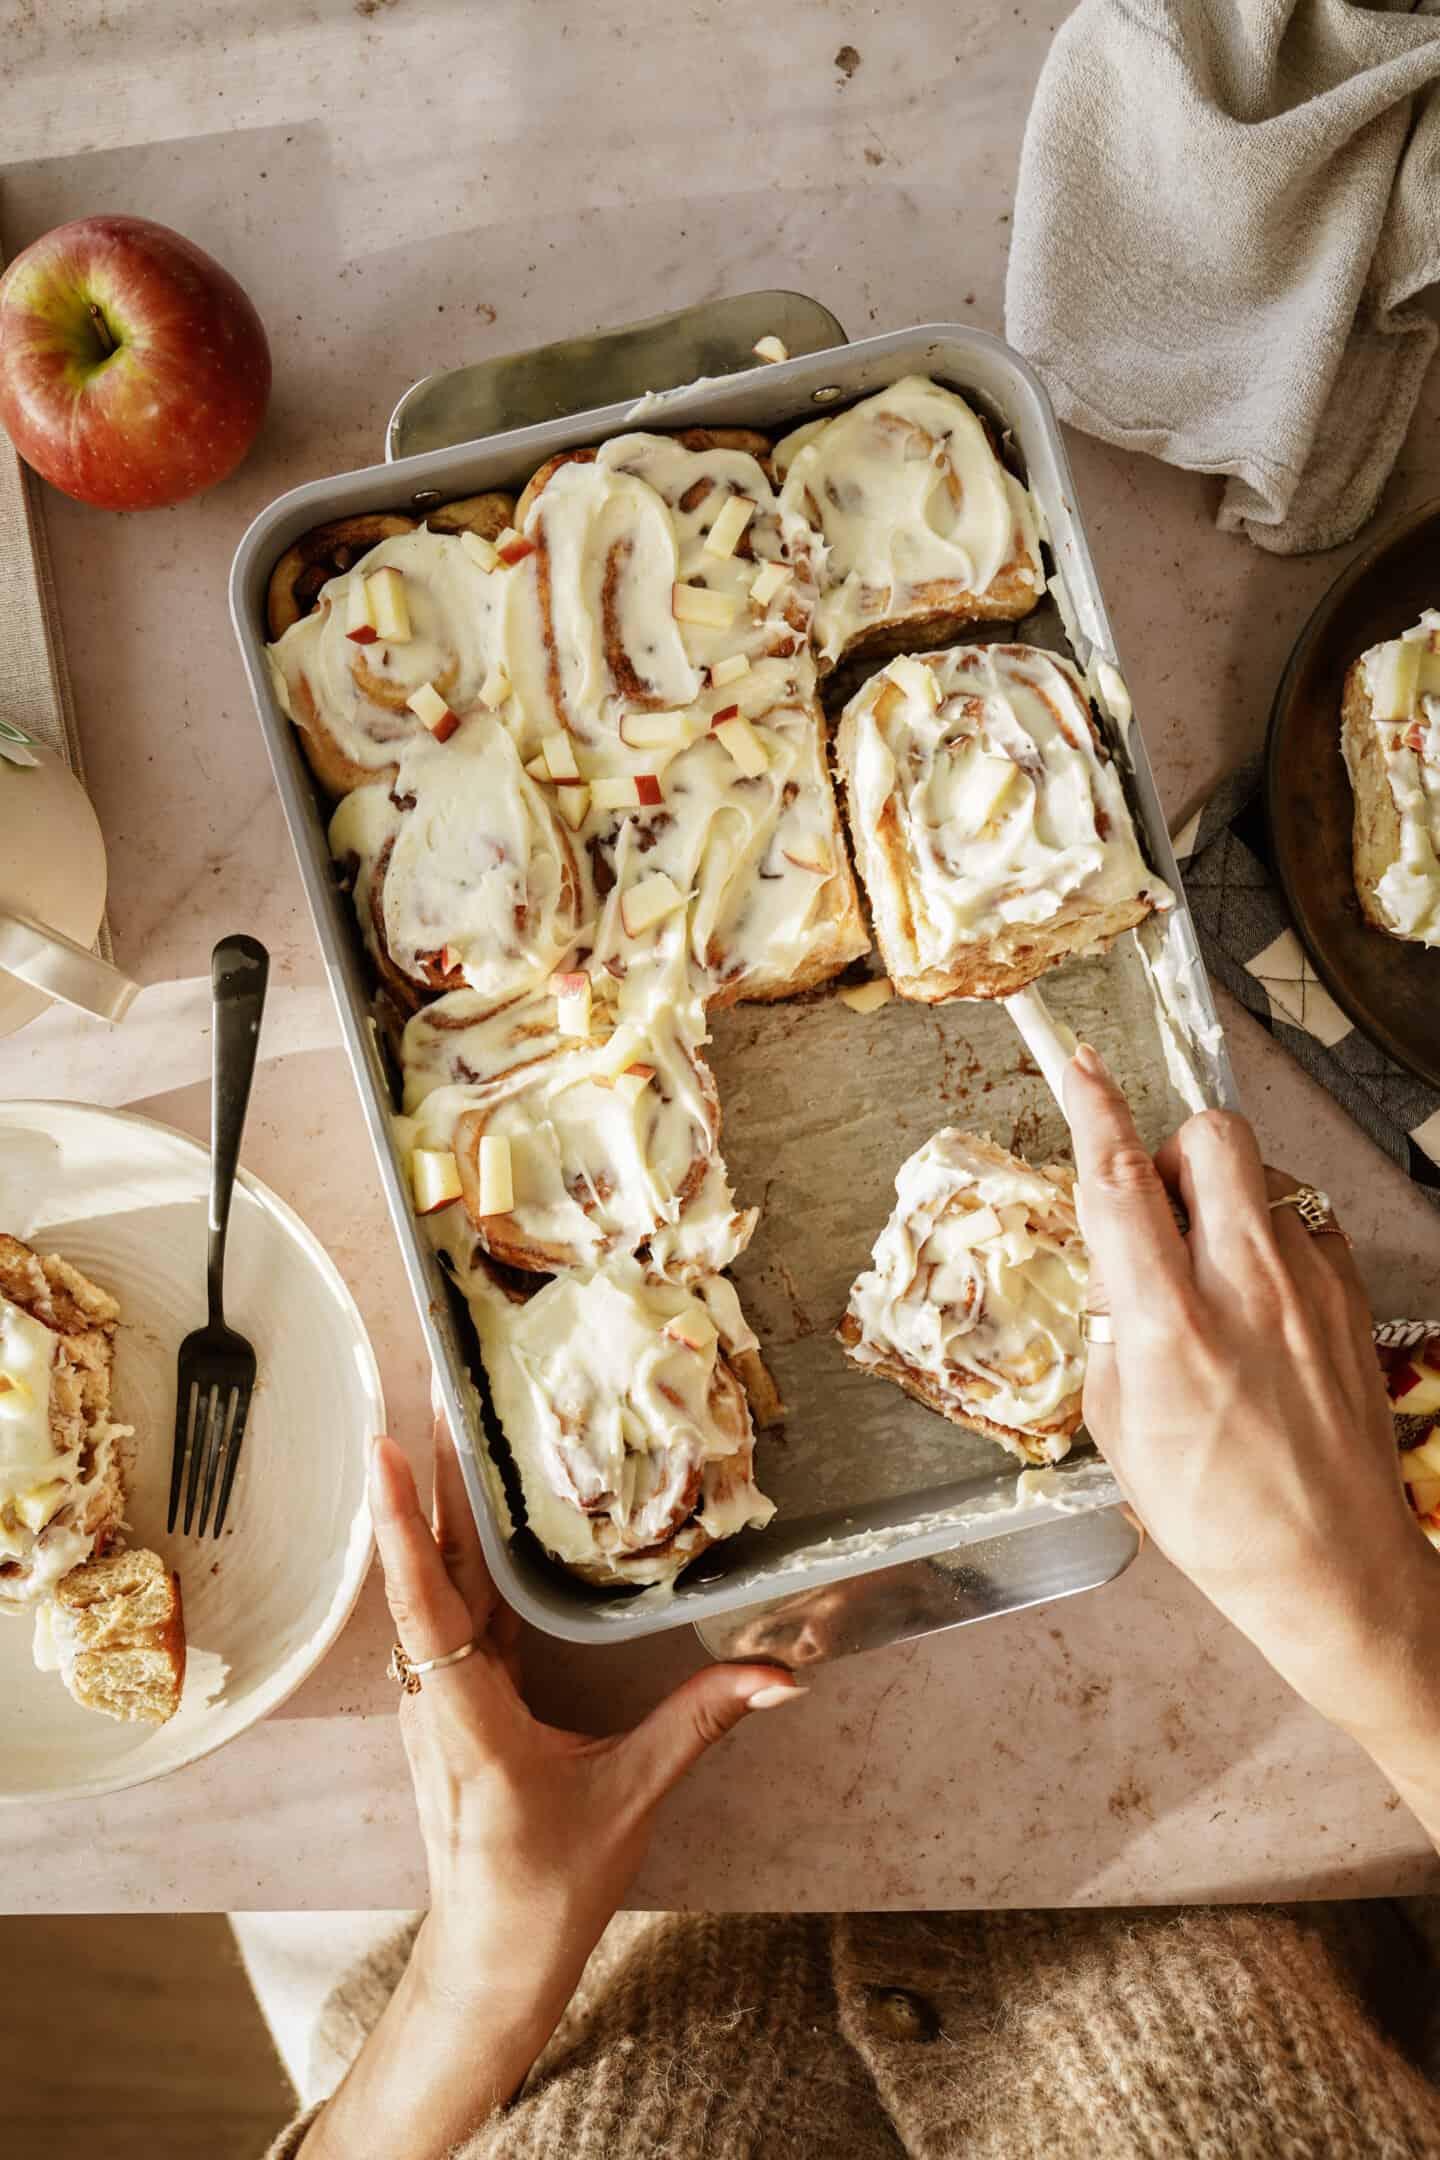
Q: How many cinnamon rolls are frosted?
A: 11